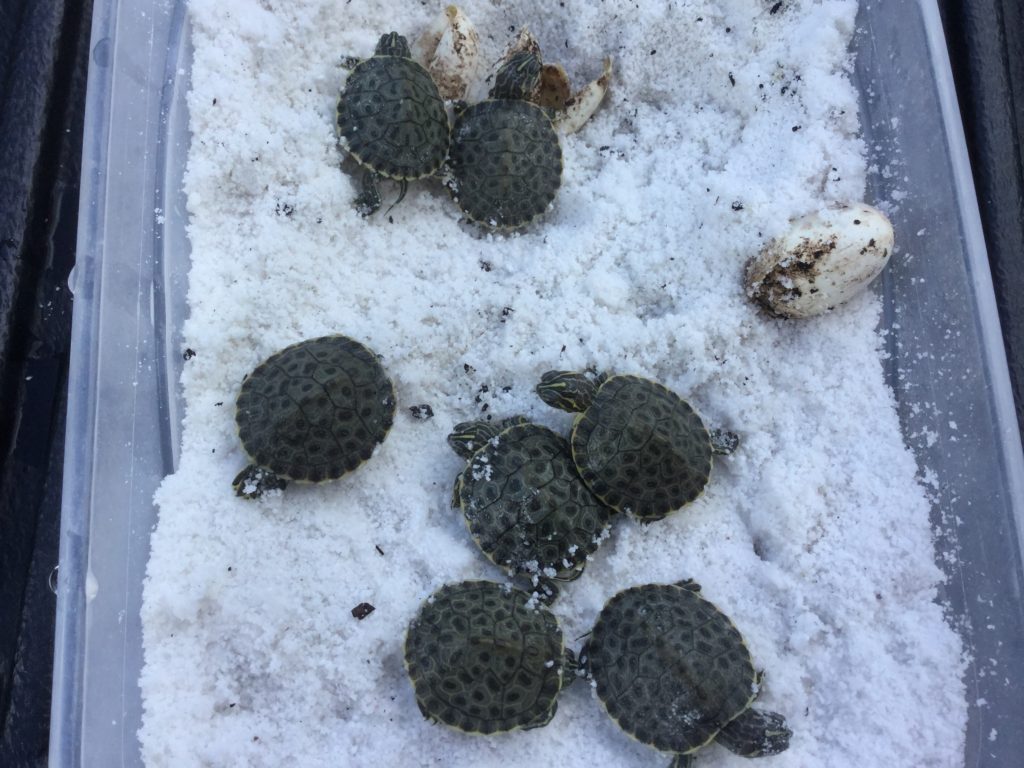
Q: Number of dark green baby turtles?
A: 7